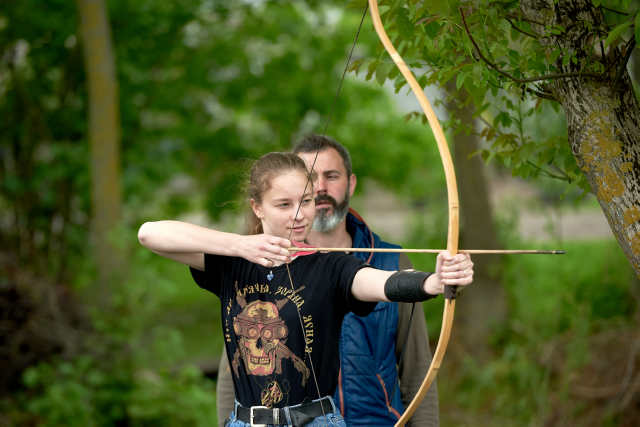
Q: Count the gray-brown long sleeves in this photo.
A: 2